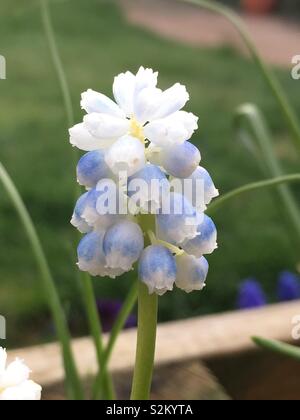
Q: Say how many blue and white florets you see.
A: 12